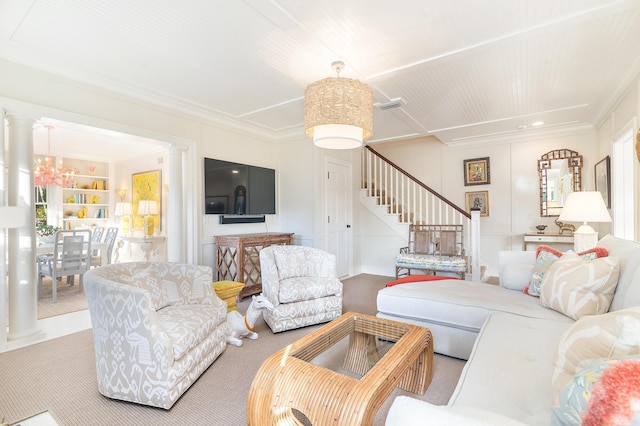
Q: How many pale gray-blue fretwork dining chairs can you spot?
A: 3